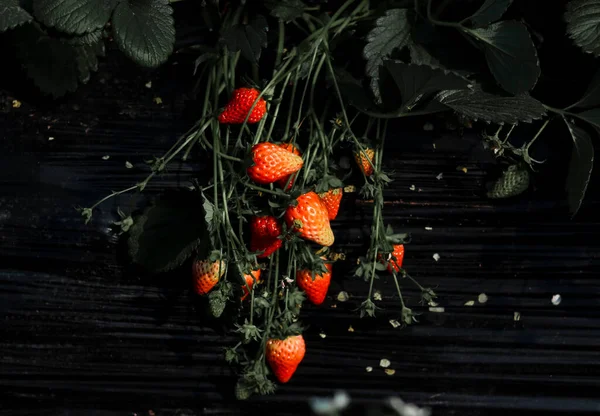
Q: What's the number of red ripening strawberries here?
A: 12